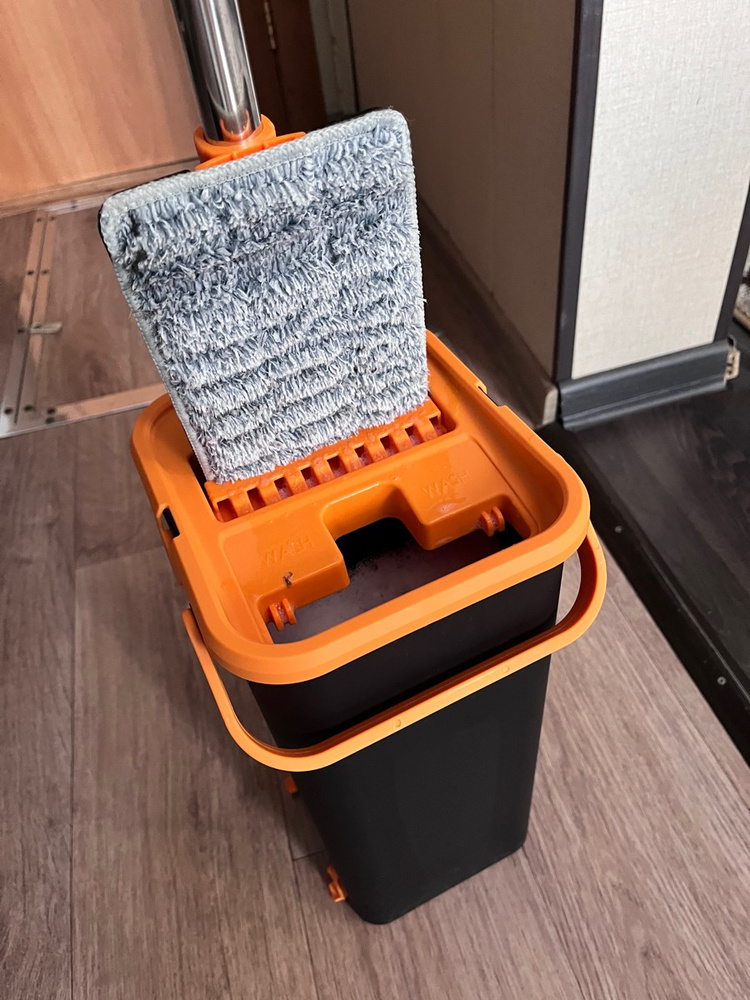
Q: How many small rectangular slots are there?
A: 9